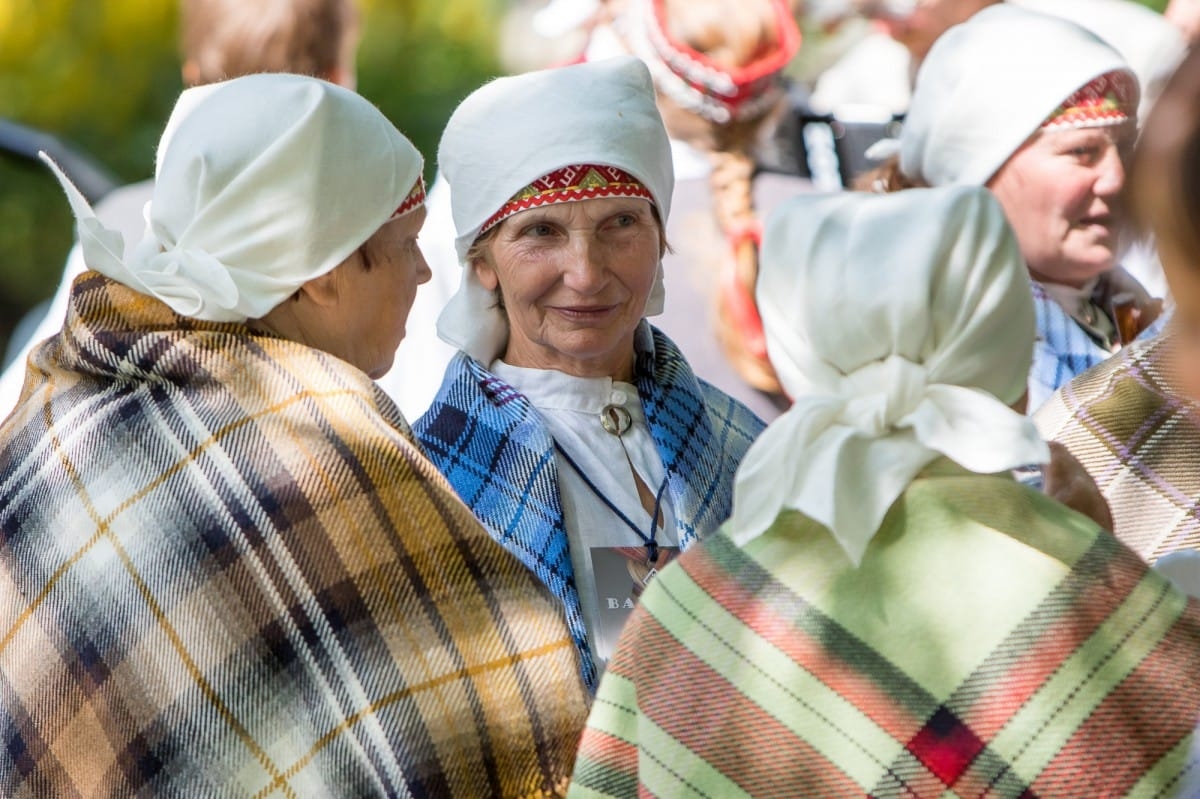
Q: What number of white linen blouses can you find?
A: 1